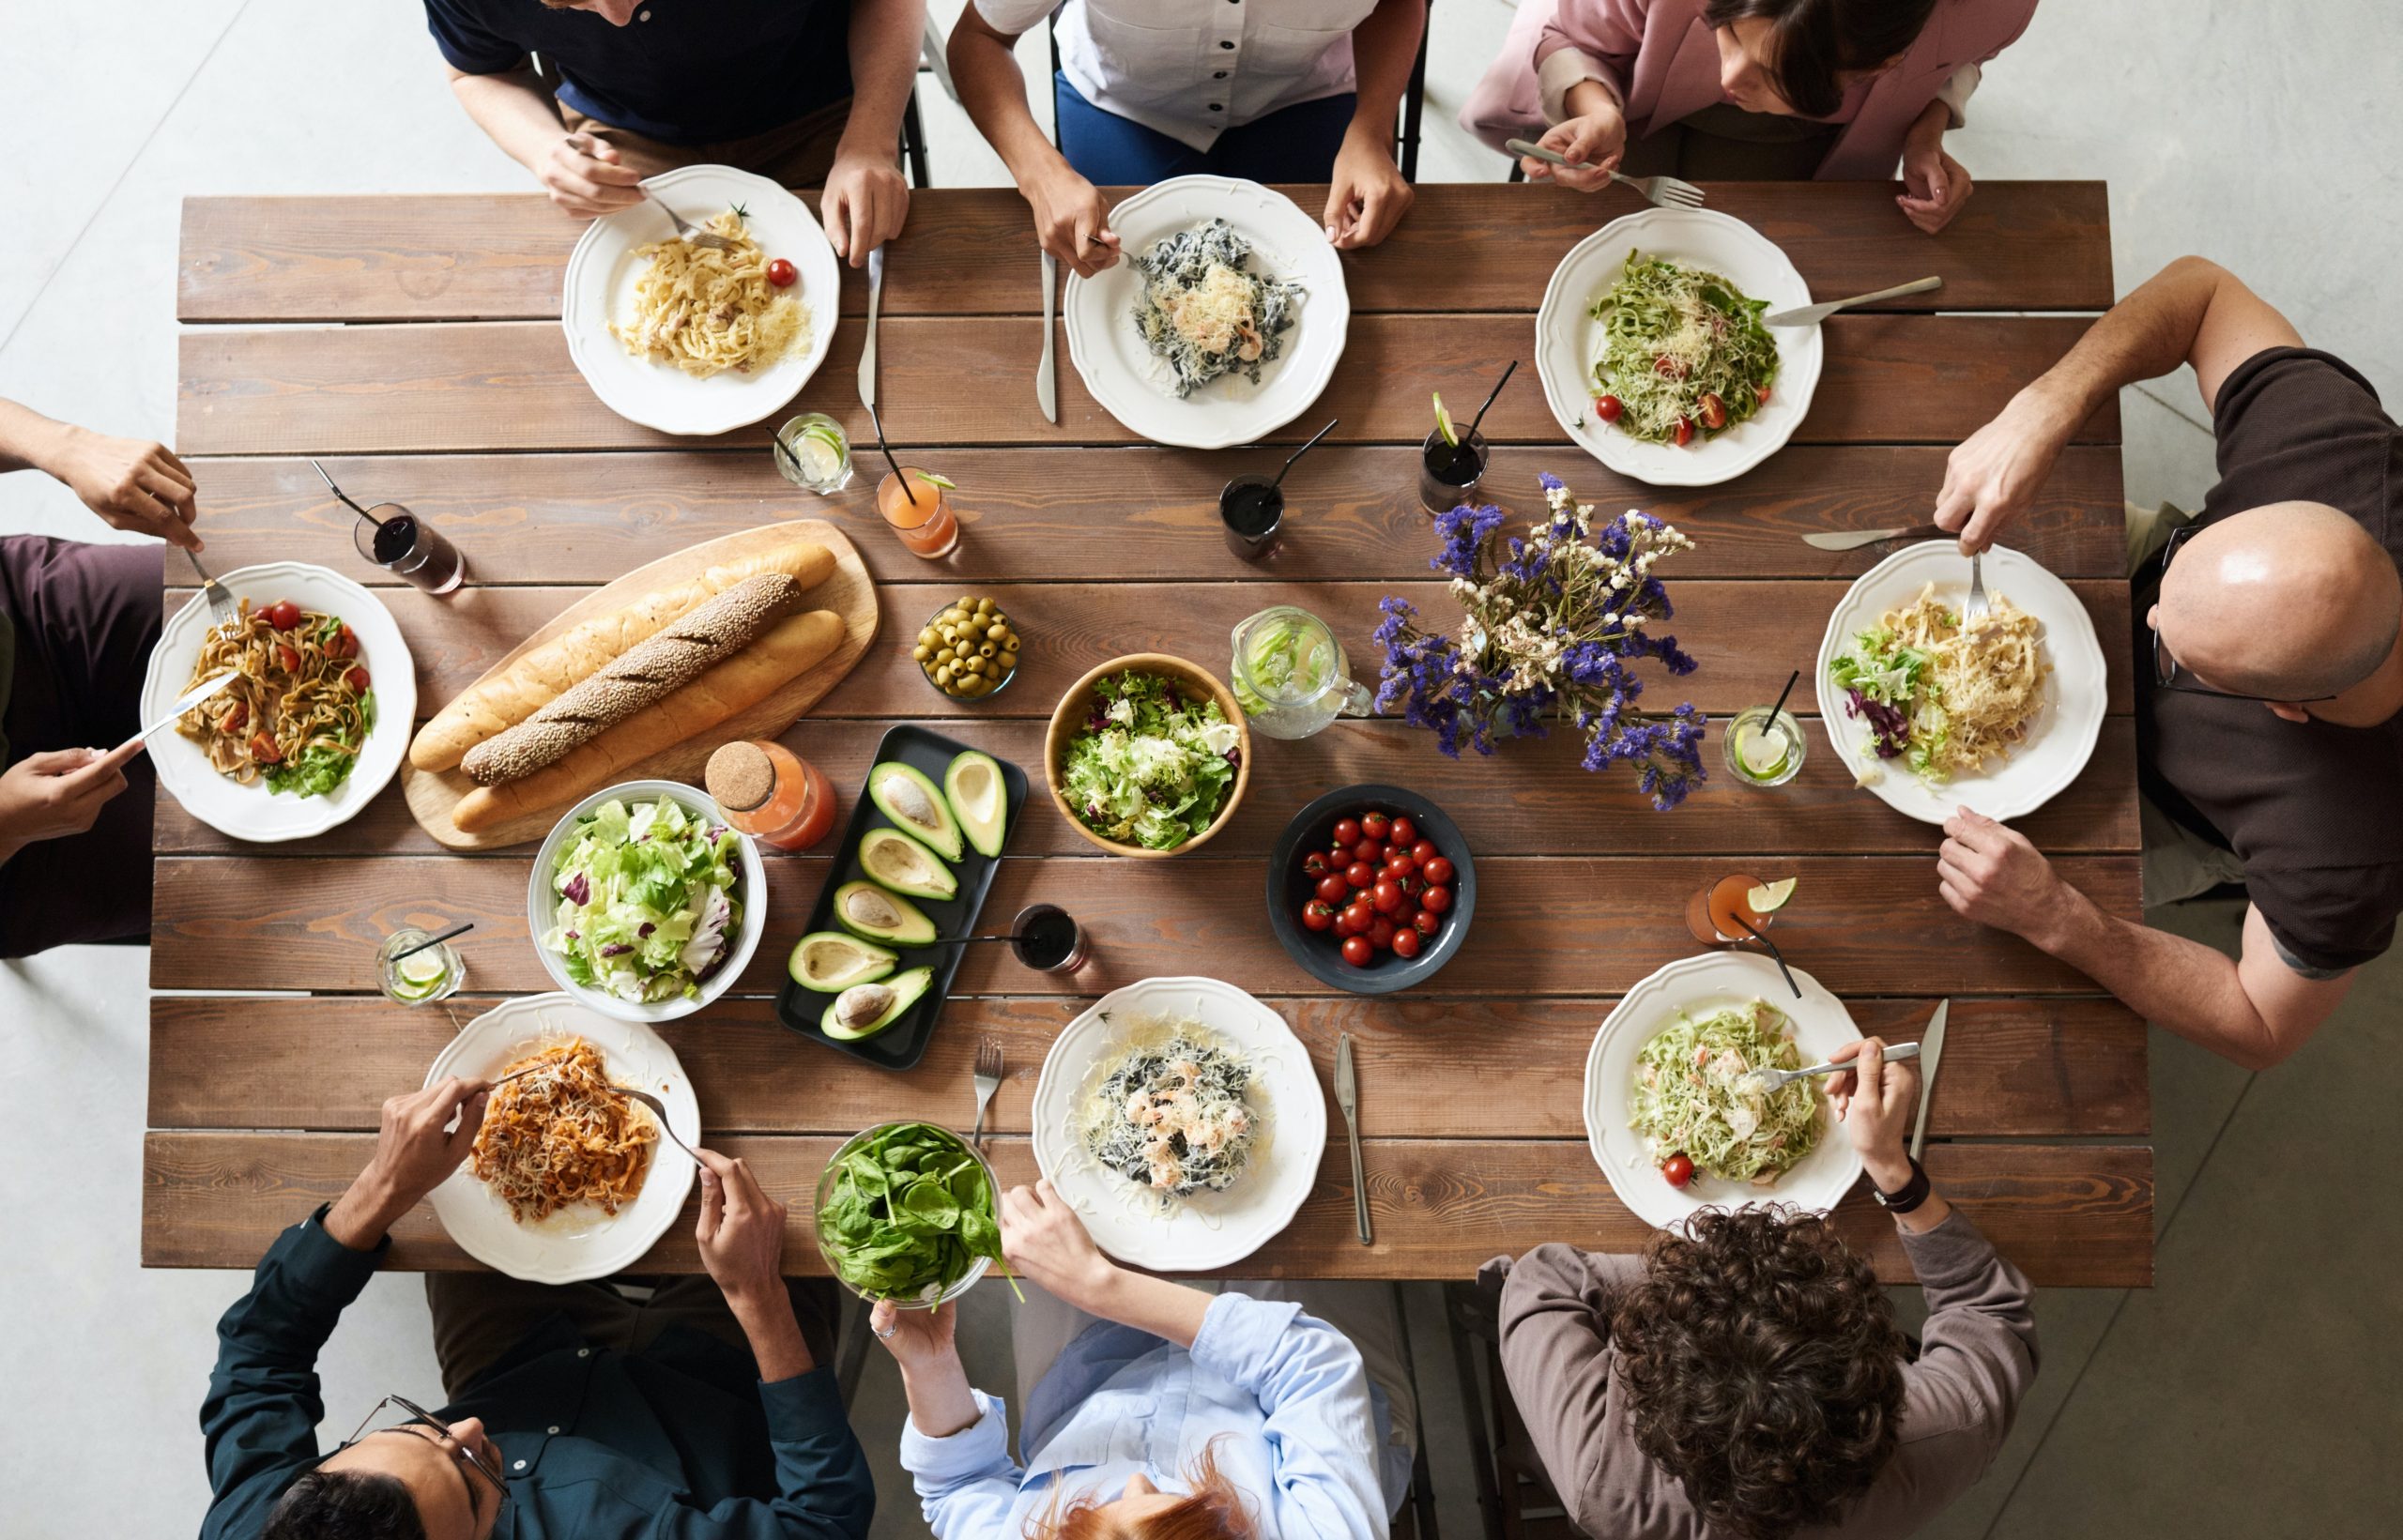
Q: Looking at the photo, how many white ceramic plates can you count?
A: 8